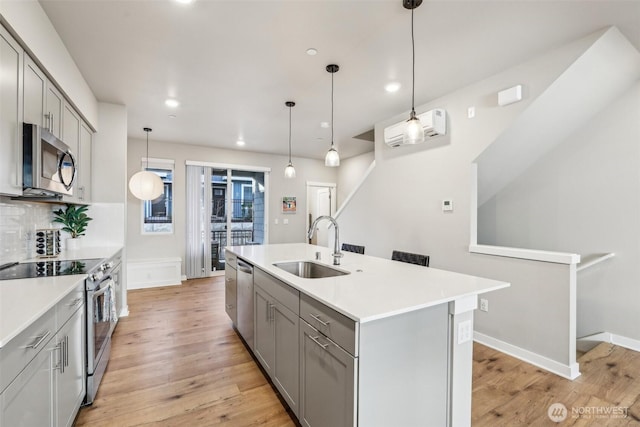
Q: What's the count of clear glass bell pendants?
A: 3